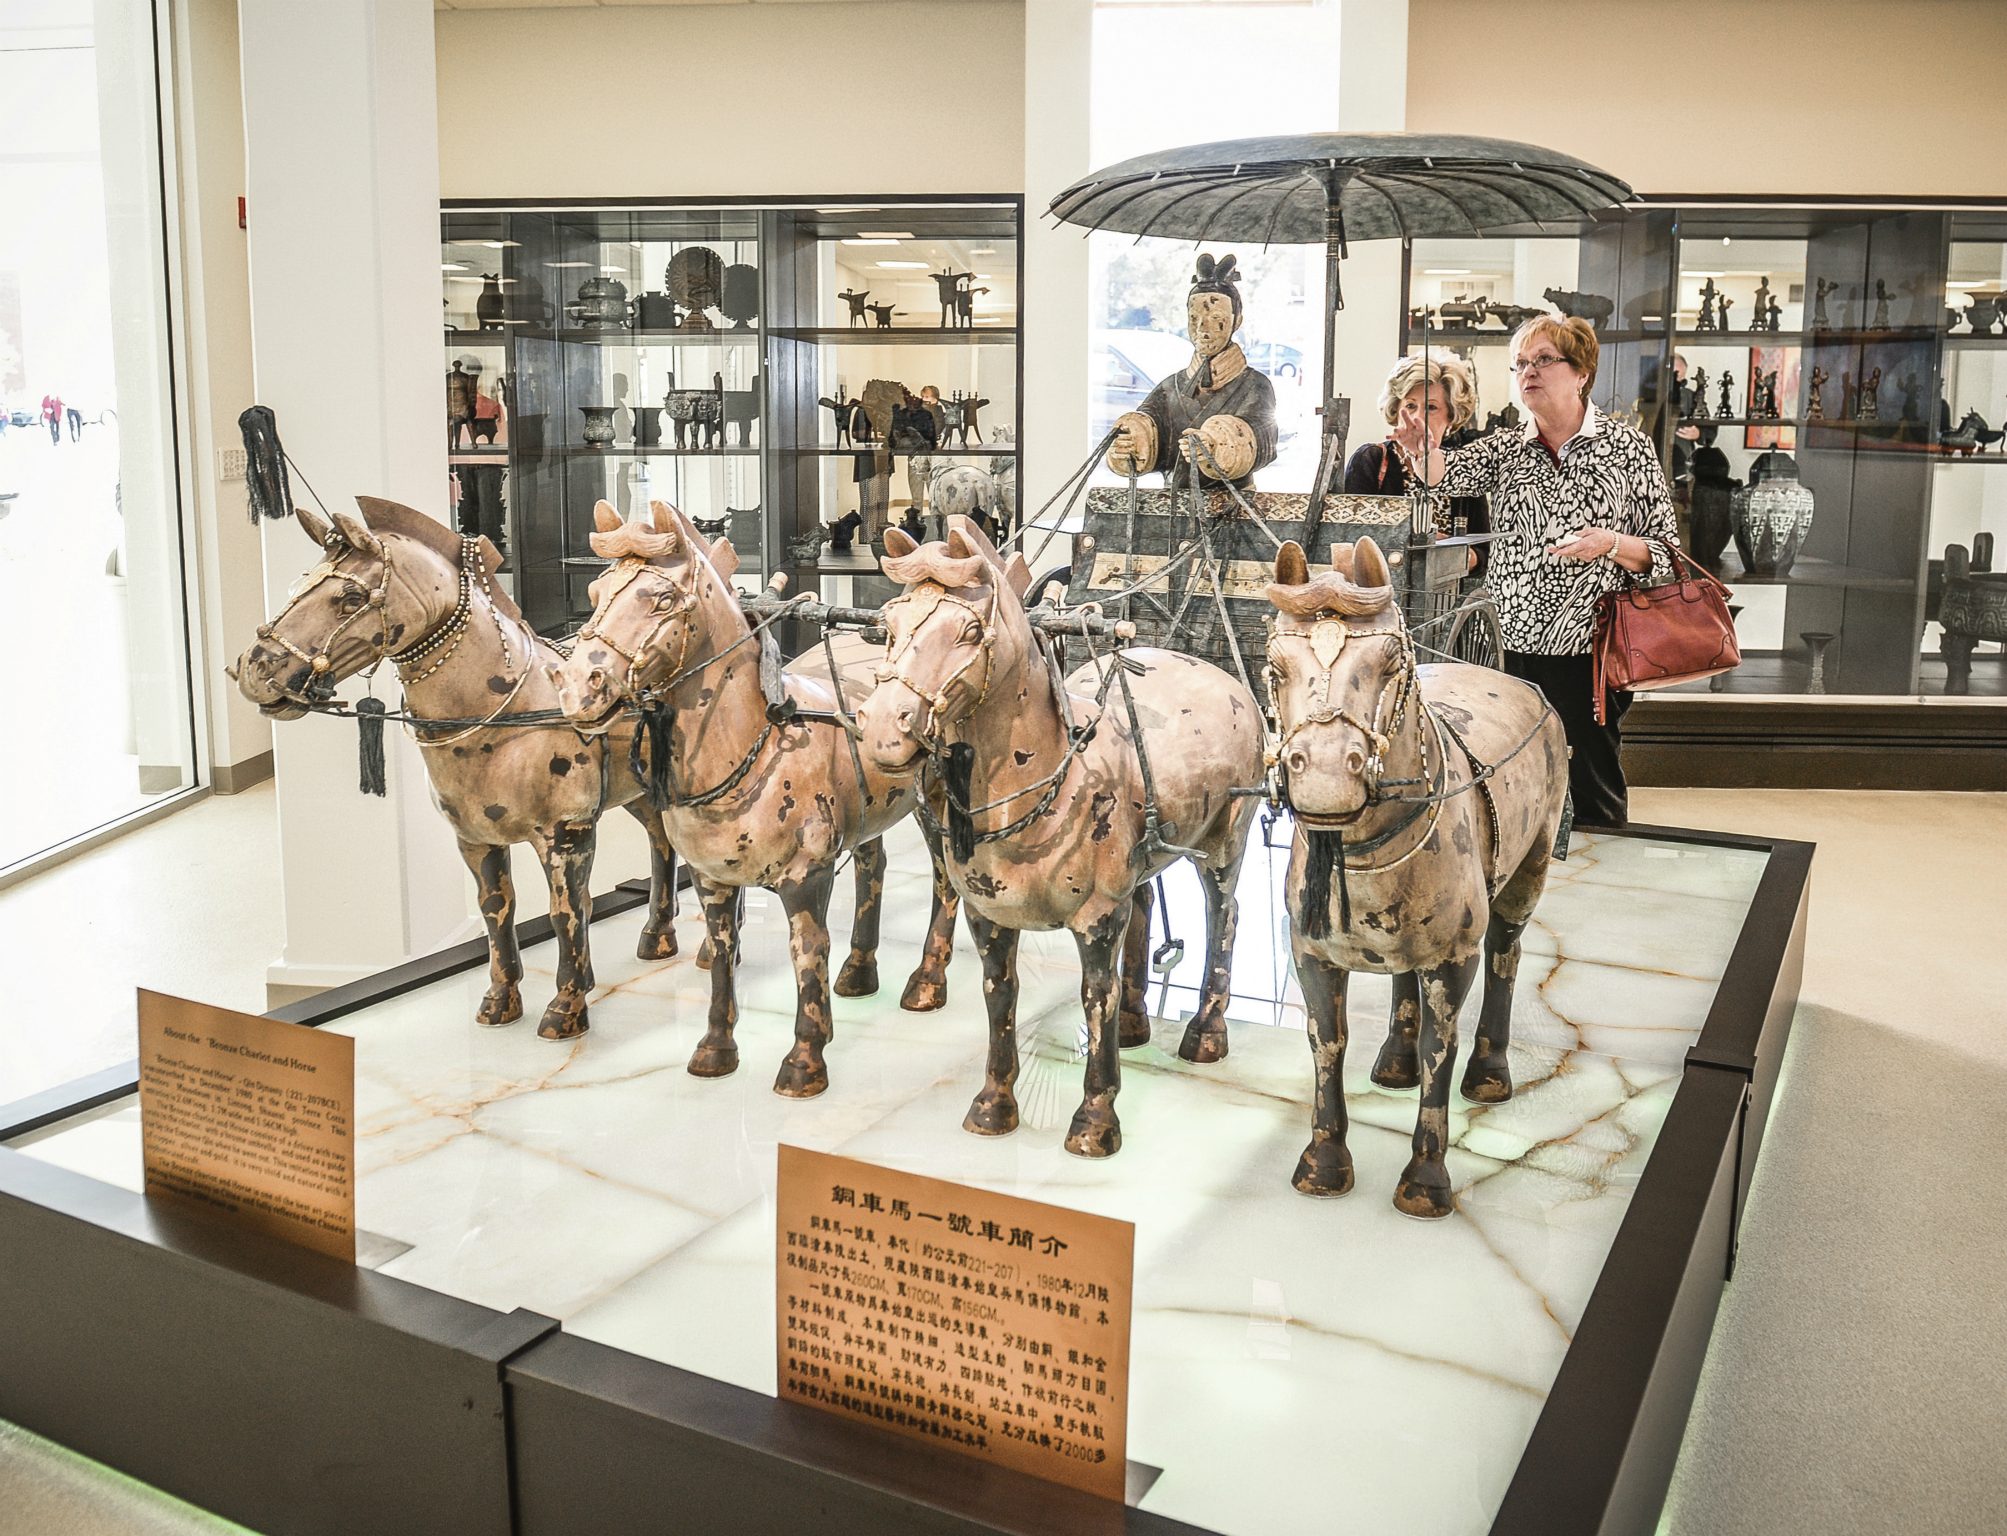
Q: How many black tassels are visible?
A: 5